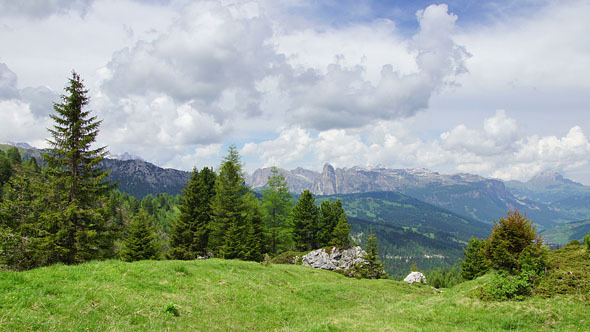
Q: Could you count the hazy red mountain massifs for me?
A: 0